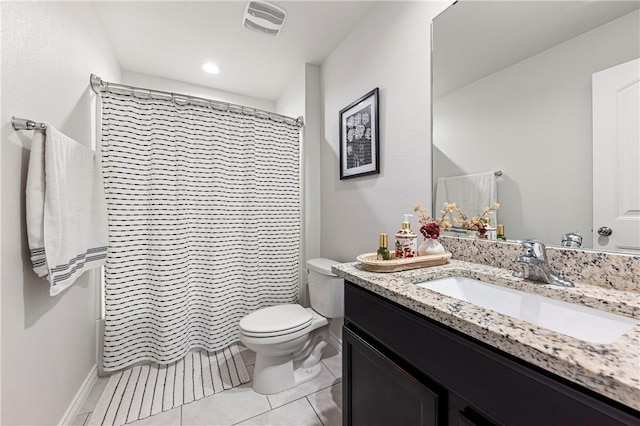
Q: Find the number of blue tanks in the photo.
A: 0